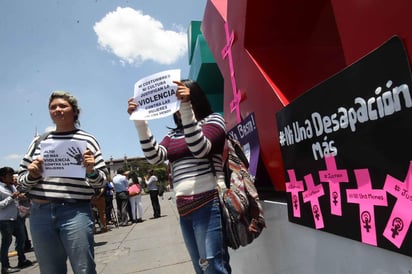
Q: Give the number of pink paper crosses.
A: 7